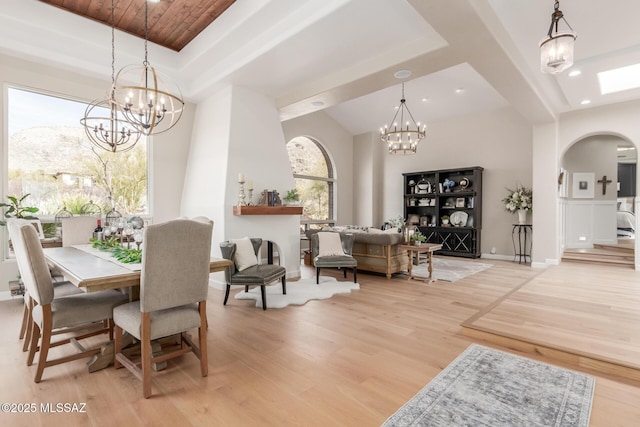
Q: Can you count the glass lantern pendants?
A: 1